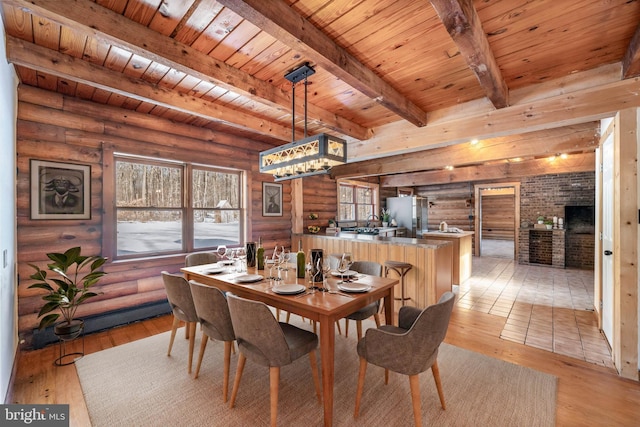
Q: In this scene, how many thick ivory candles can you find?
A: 2